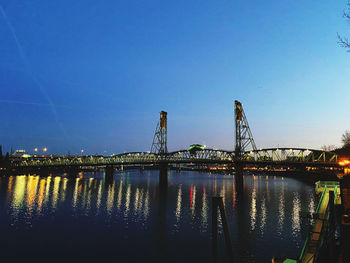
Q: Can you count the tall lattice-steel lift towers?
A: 2